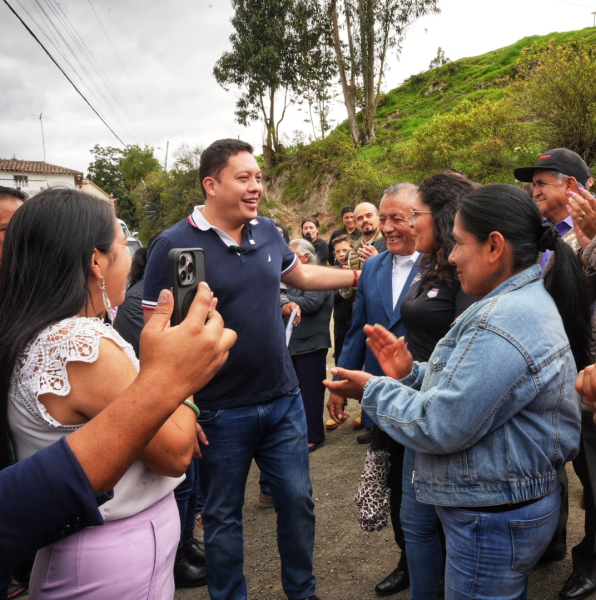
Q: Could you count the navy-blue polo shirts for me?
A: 1